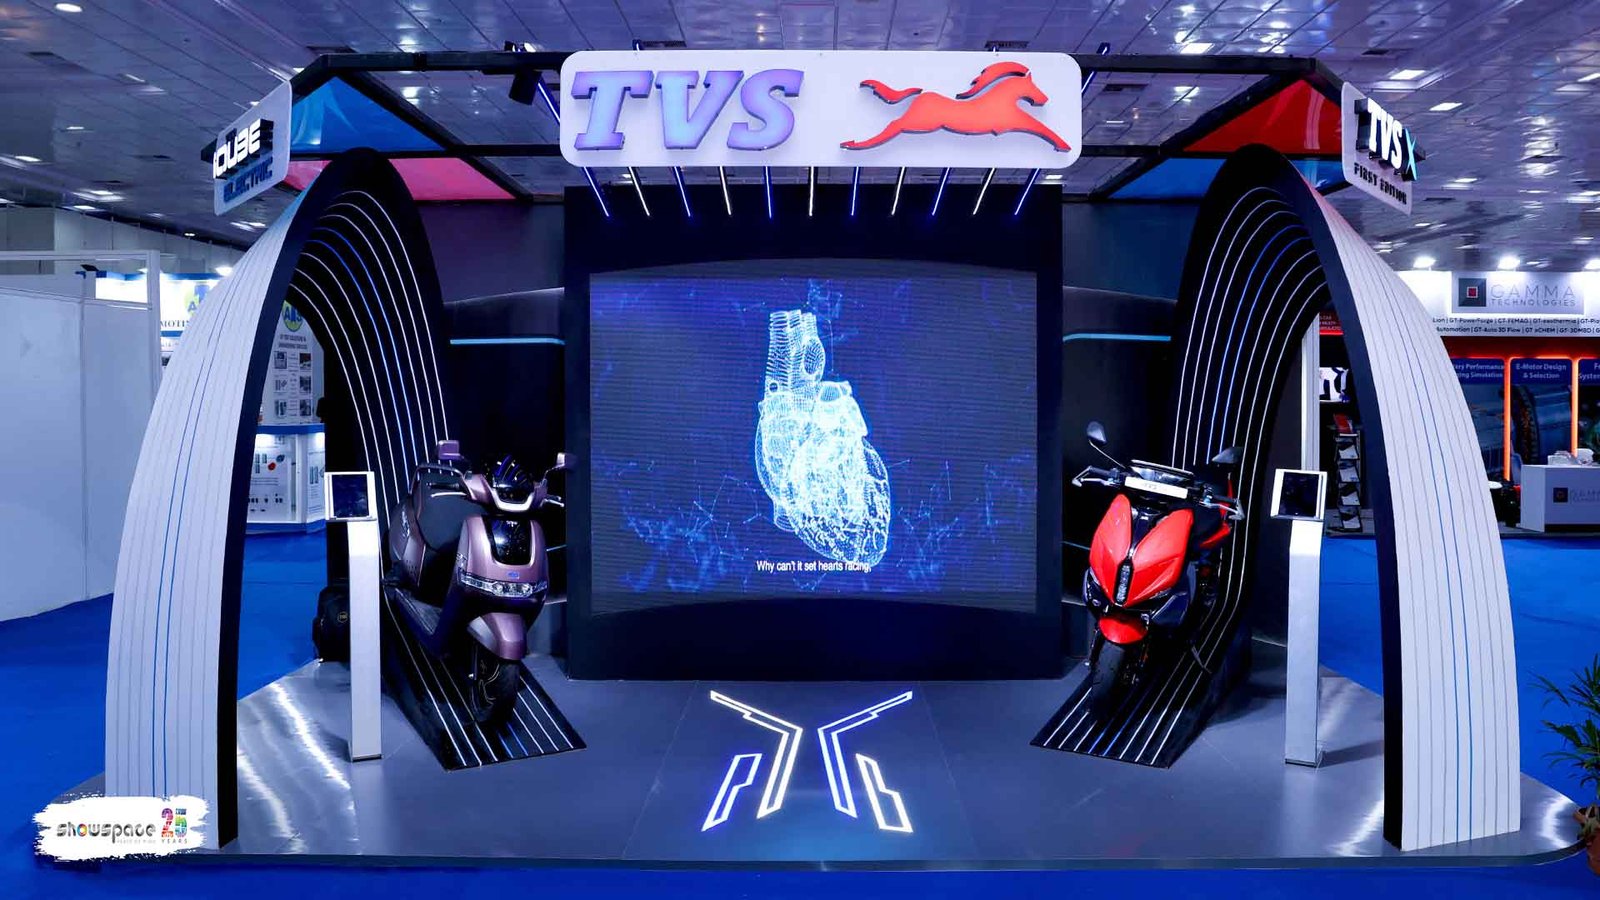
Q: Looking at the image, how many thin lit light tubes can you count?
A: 11